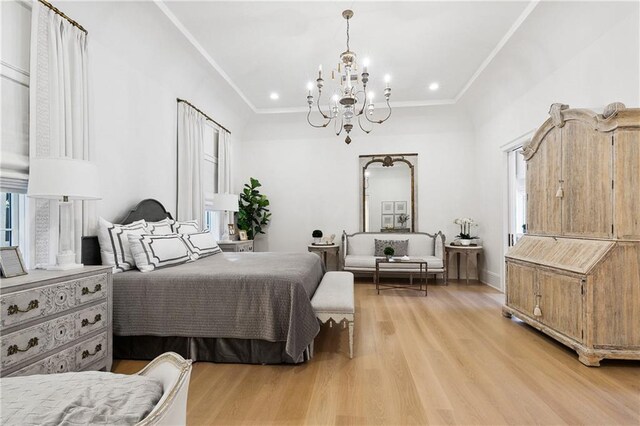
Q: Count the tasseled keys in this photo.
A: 2